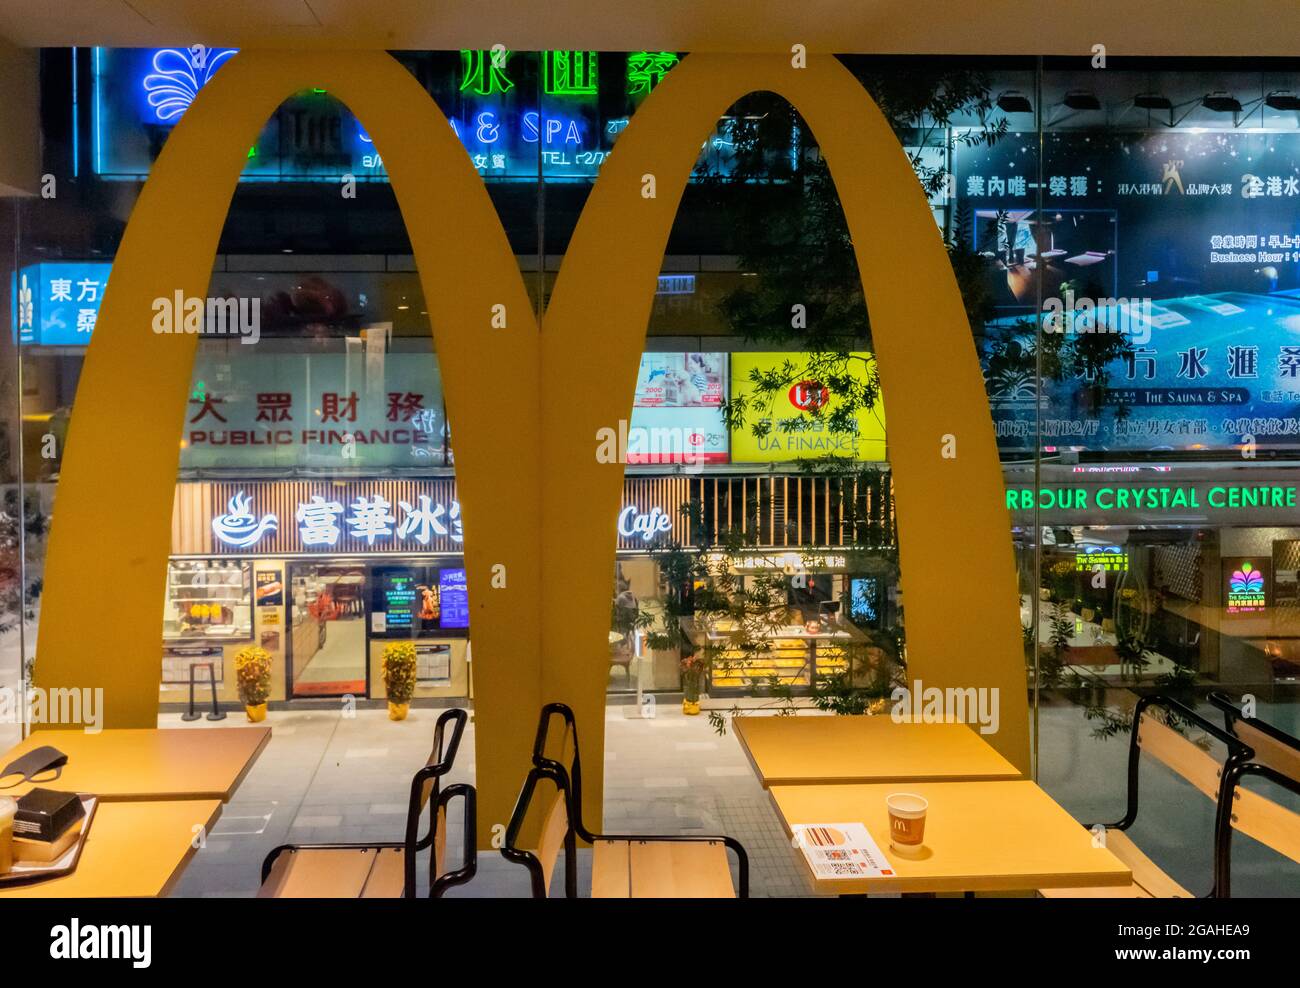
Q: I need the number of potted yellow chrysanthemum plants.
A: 2